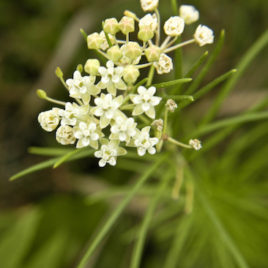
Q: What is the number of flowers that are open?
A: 9